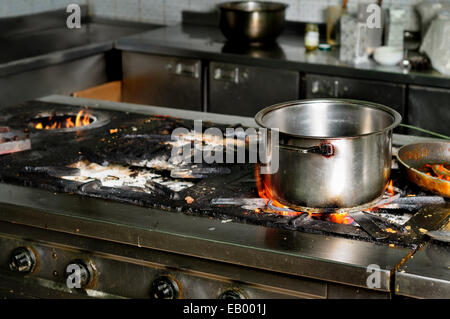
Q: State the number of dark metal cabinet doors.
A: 4